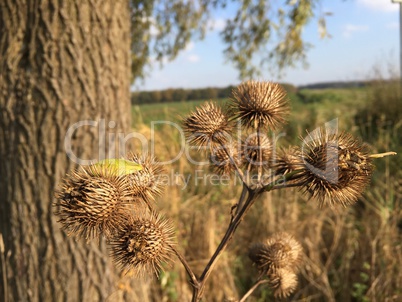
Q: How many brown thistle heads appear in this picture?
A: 11